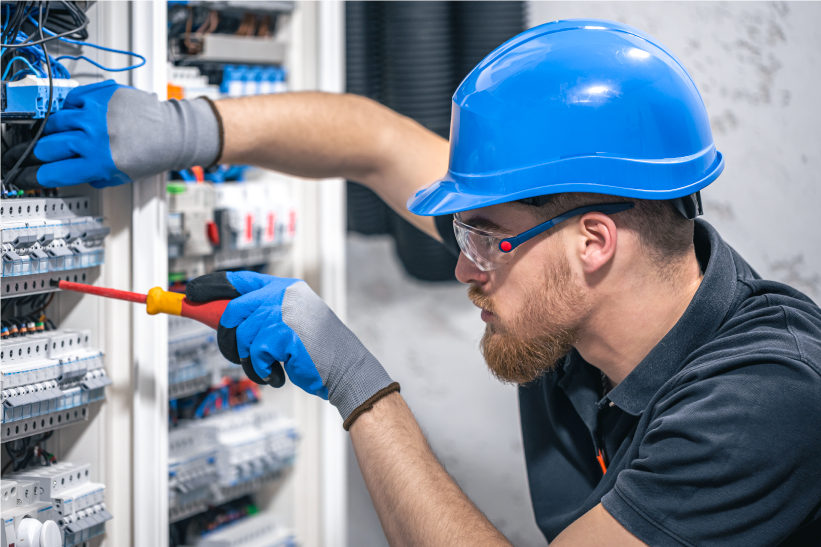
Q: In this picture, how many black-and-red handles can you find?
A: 0